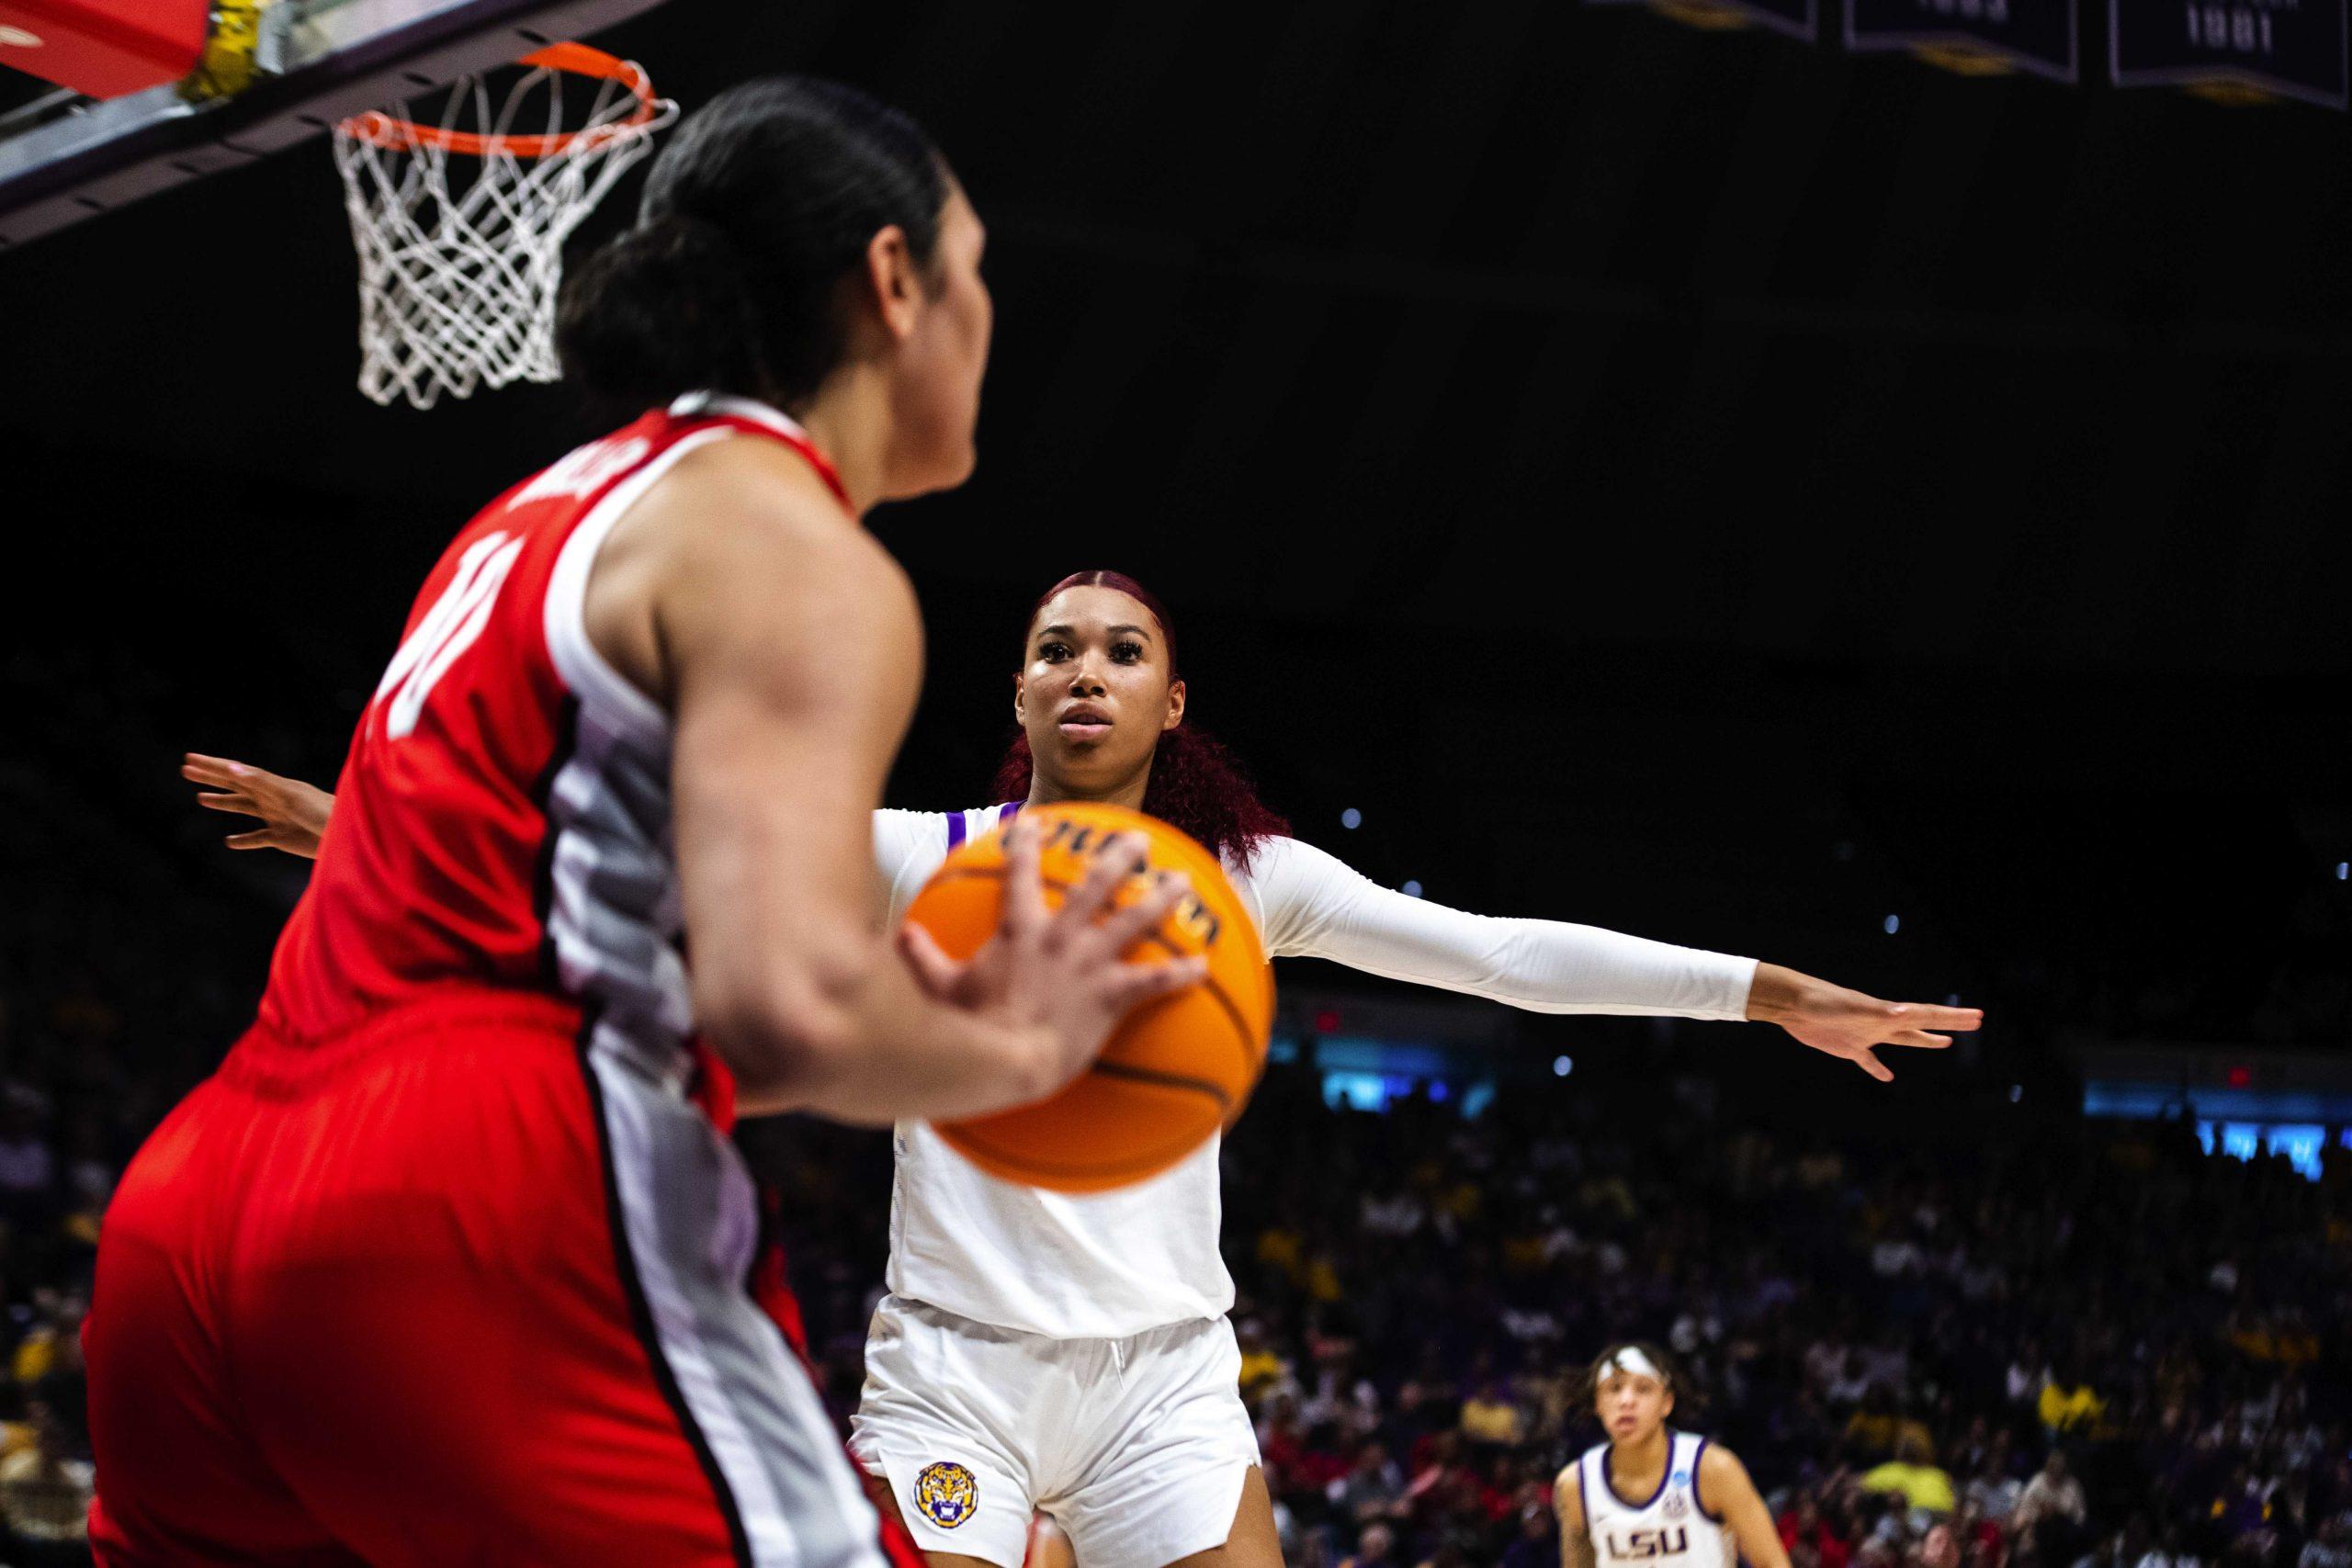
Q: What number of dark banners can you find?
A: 3